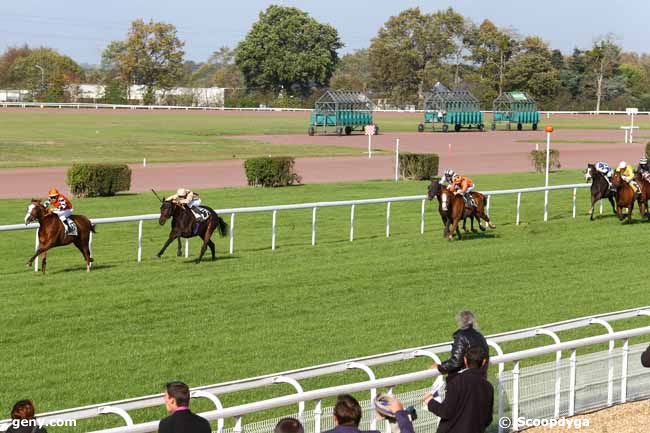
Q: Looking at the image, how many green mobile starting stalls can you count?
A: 3